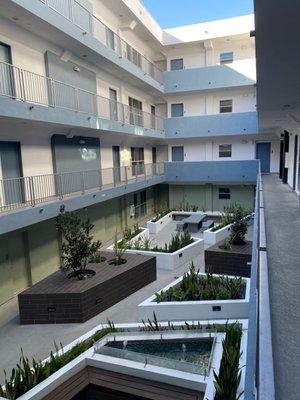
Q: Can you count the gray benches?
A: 2